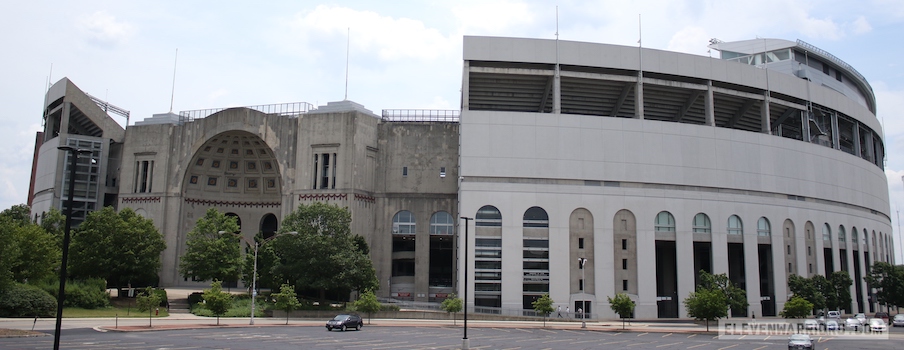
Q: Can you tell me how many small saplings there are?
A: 7